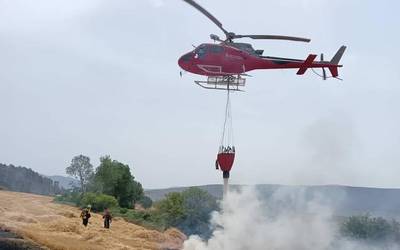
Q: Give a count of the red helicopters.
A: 1